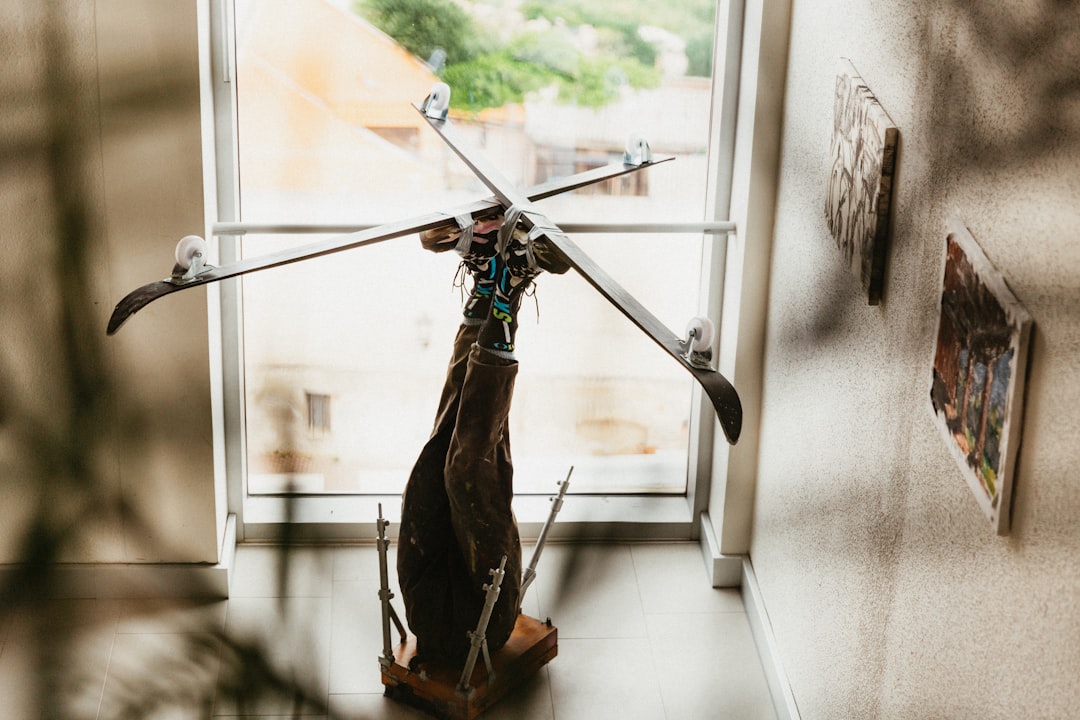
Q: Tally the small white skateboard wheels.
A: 4